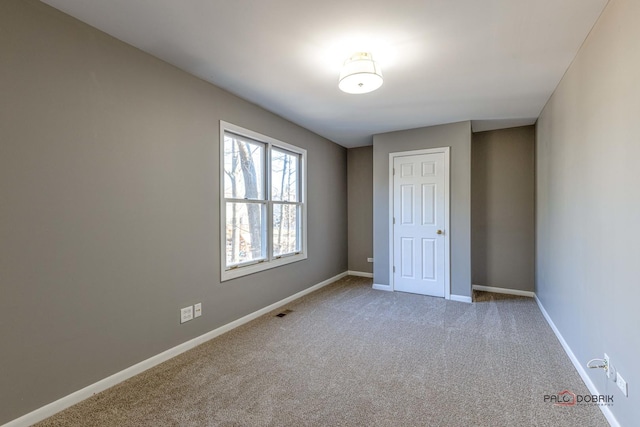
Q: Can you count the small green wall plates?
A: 0